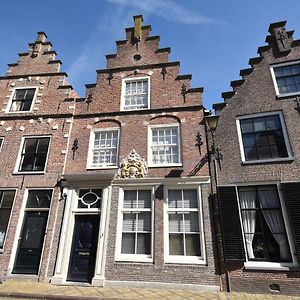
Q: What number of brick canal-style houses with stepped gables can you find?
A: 3